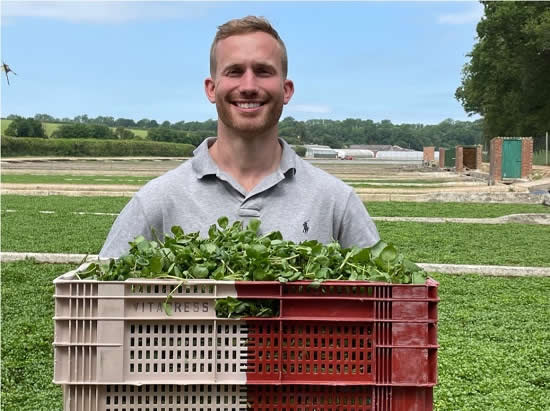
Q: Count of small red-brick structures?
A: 4